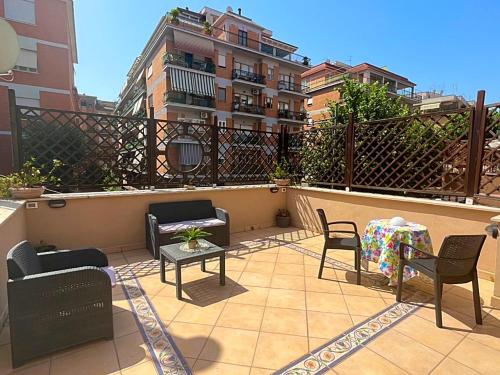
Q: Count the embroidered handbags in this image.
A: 0